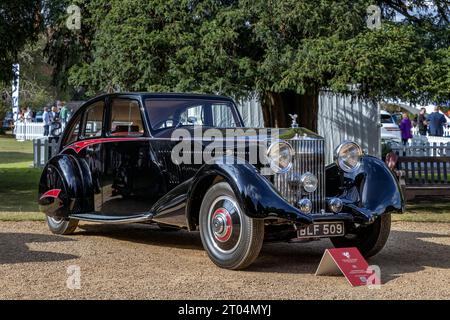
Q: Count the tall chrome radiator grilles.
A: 1